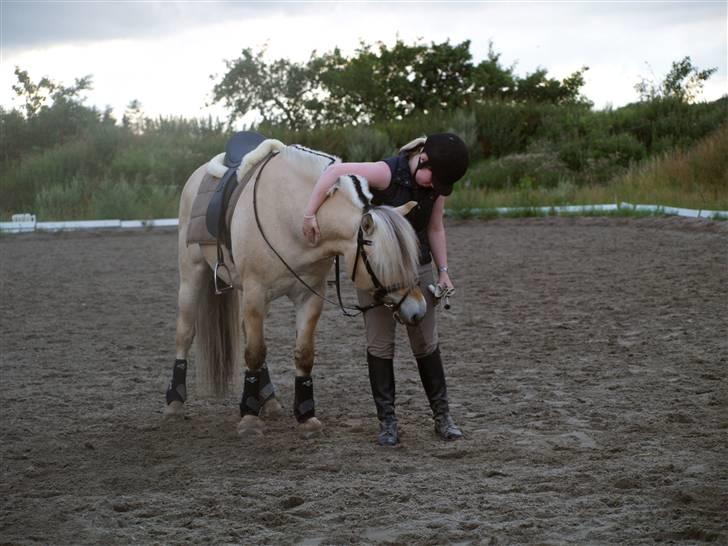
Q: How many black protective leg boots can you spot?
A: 4